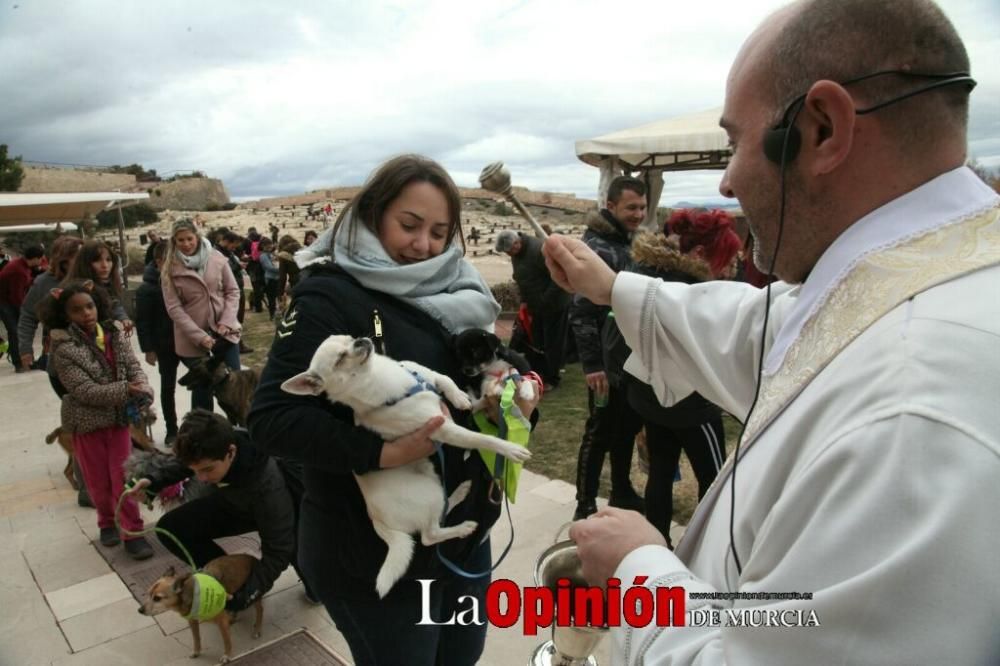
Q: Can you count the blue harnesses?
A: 1